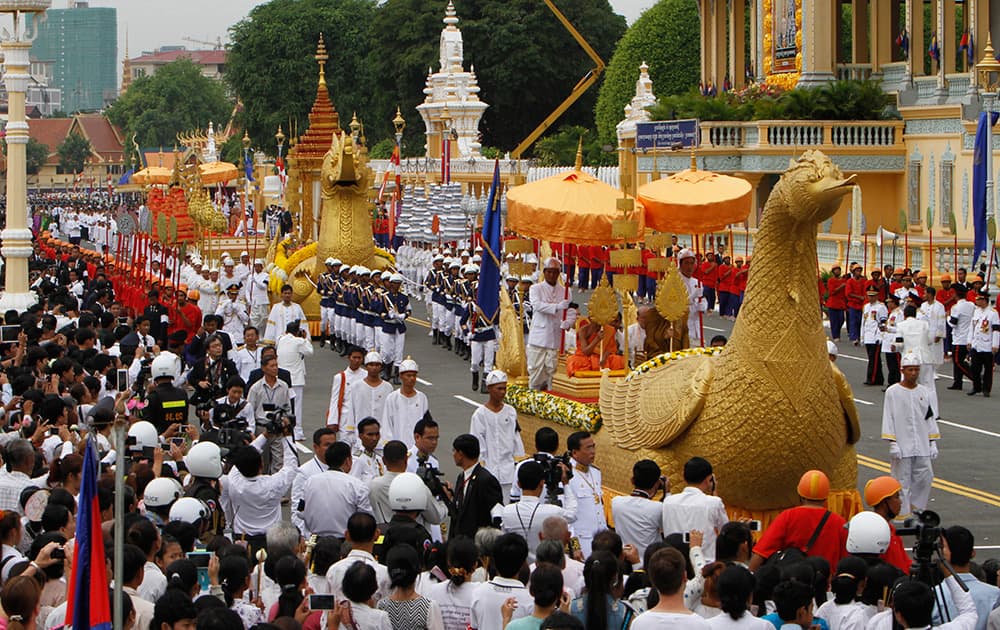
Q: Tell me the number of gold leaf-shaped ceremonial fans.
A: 2